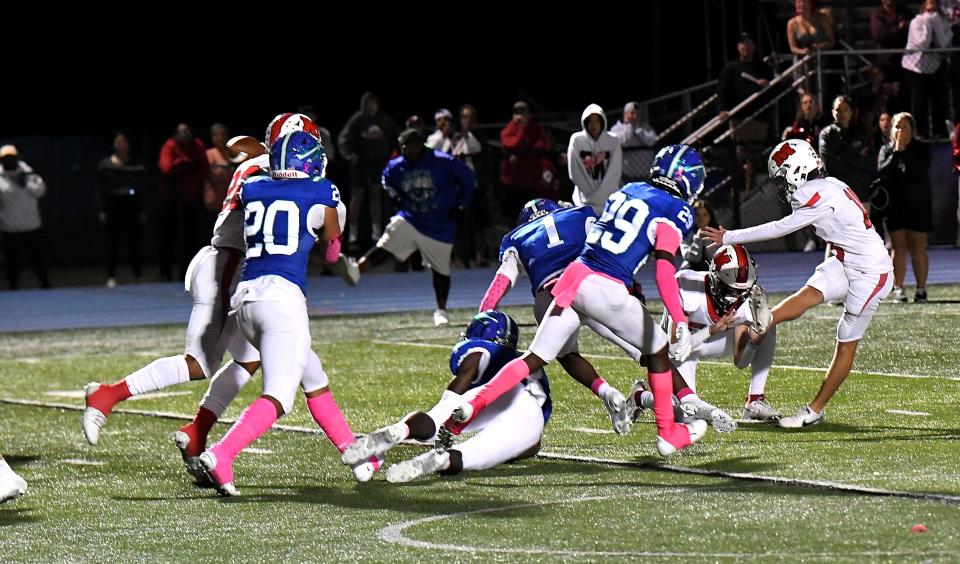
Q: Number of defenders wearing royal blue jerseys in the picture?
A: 4